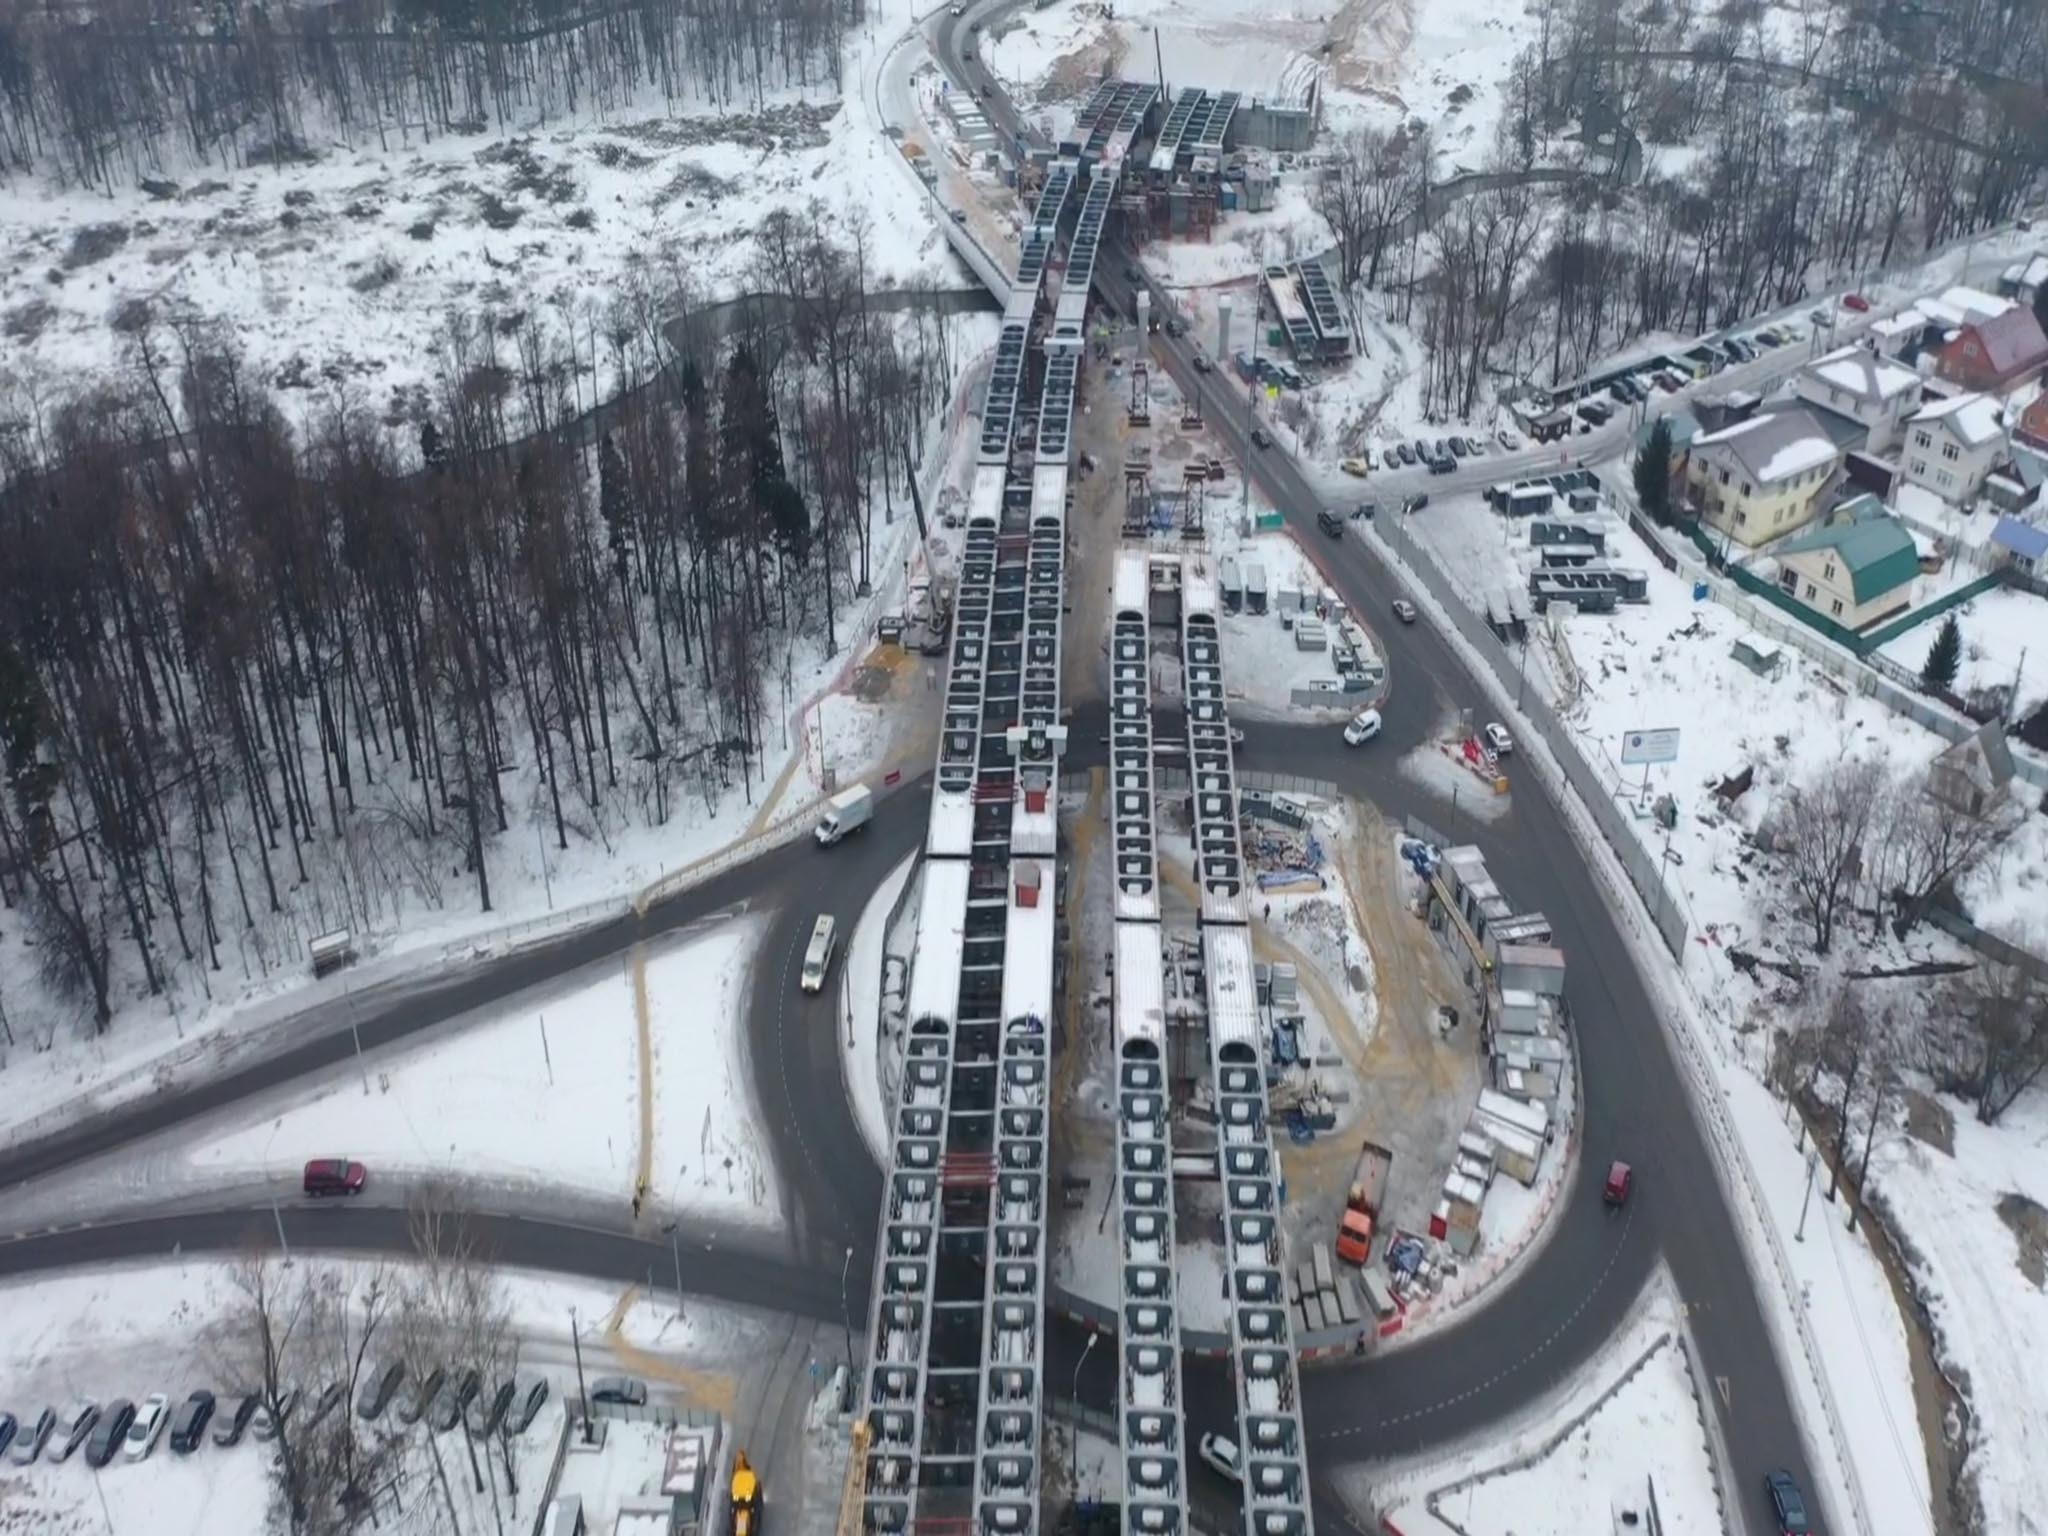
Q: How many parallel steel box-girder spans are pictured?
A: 4